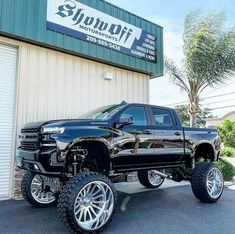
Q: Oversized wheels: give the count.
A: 4